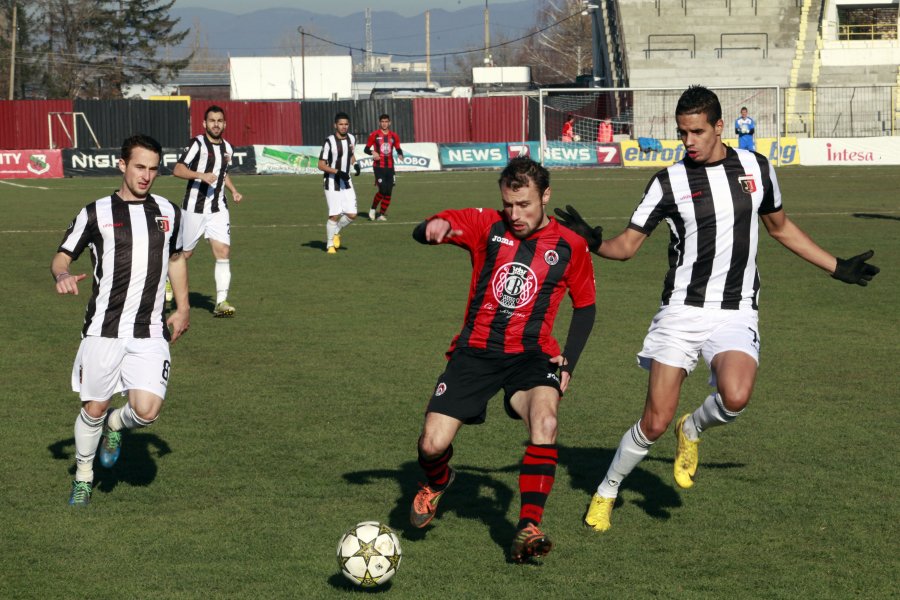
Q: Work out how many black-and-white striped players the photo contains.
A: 4